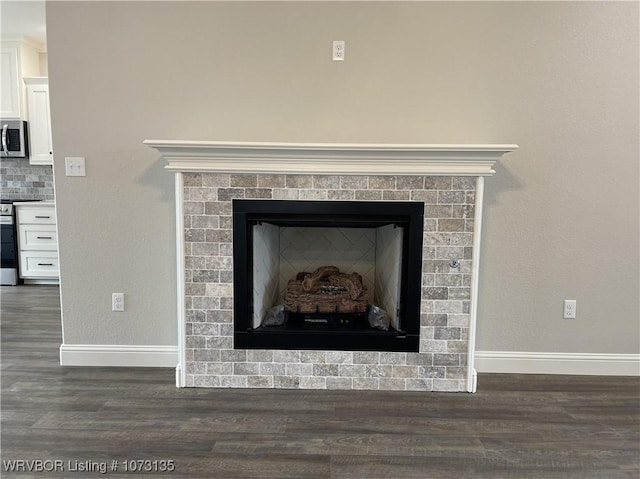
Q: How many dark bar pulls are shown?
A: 3